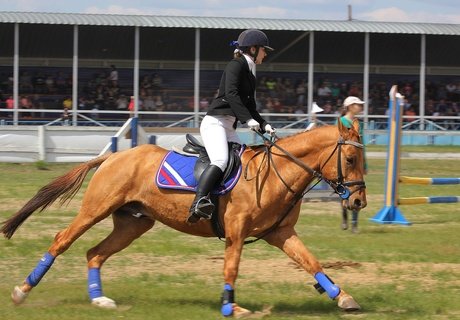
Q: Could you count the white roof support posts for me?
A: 7